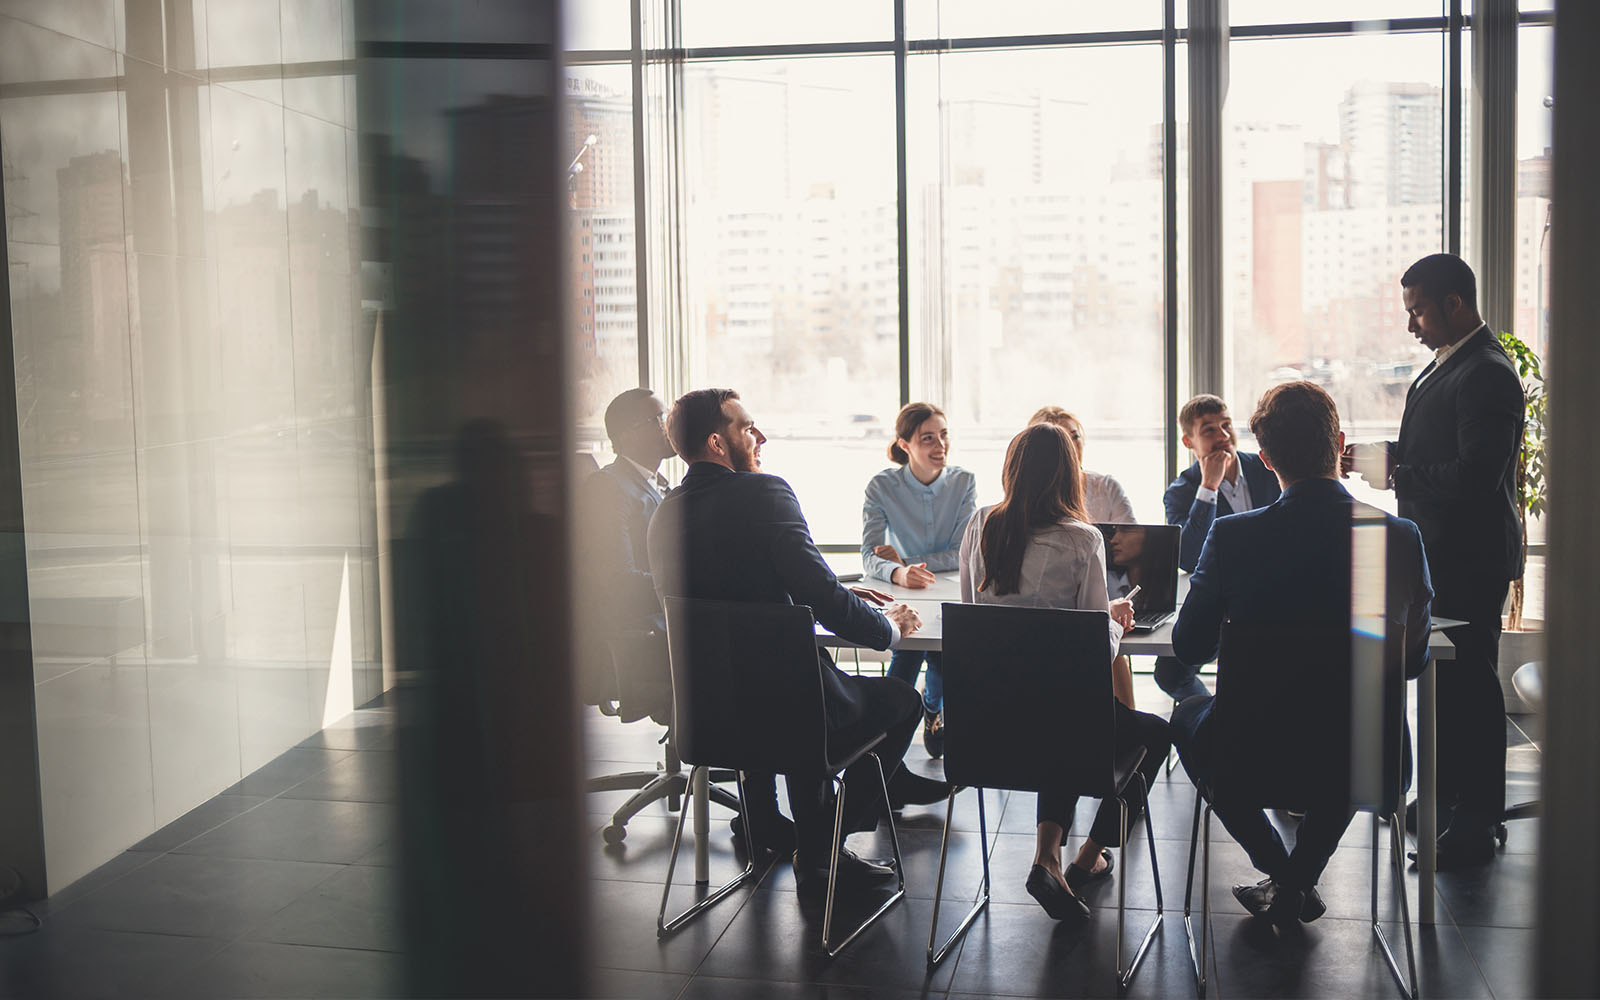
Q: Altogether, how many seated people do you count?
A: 7